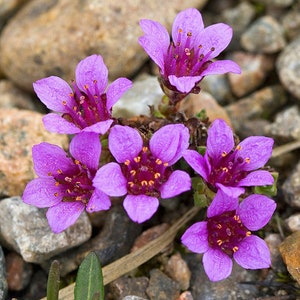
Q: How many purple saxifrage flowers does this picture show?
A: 6